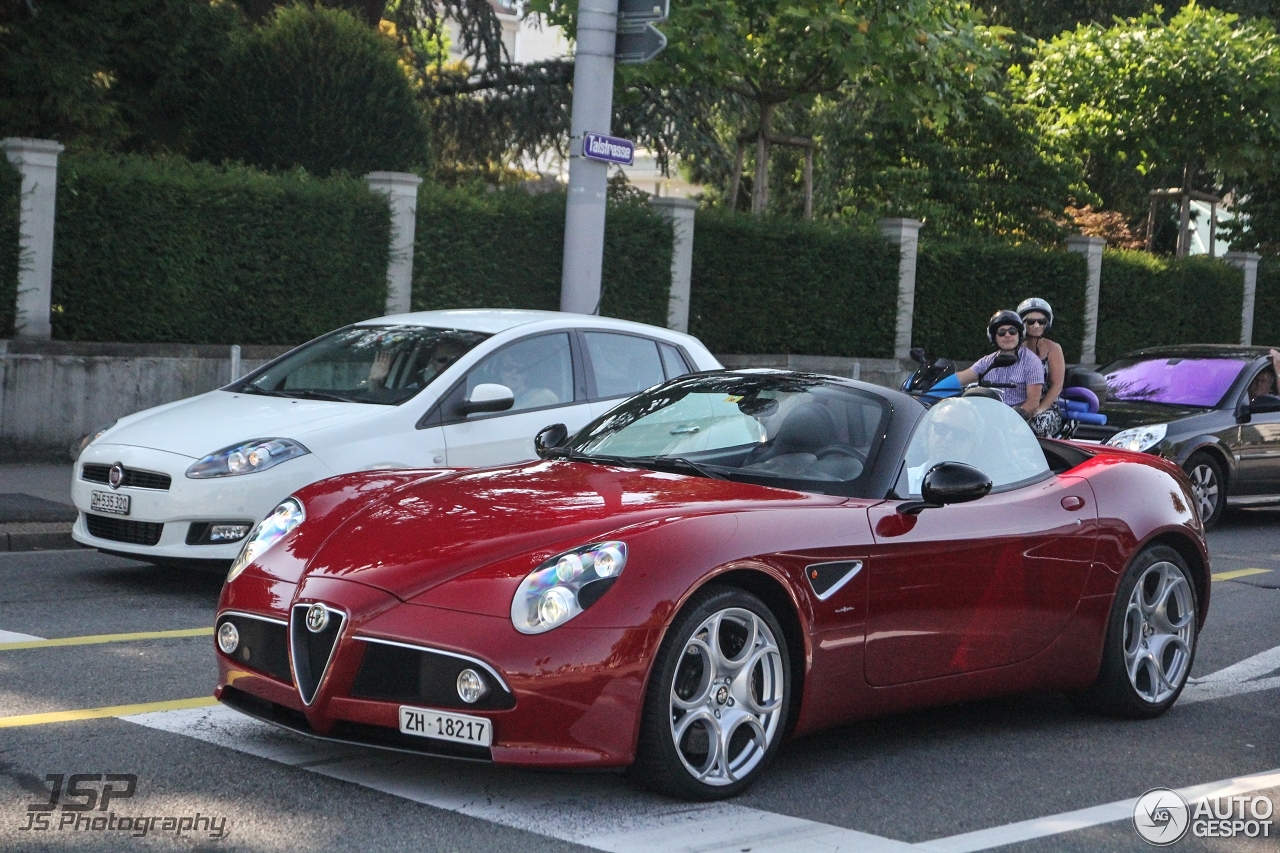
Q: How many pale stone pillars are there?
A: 6